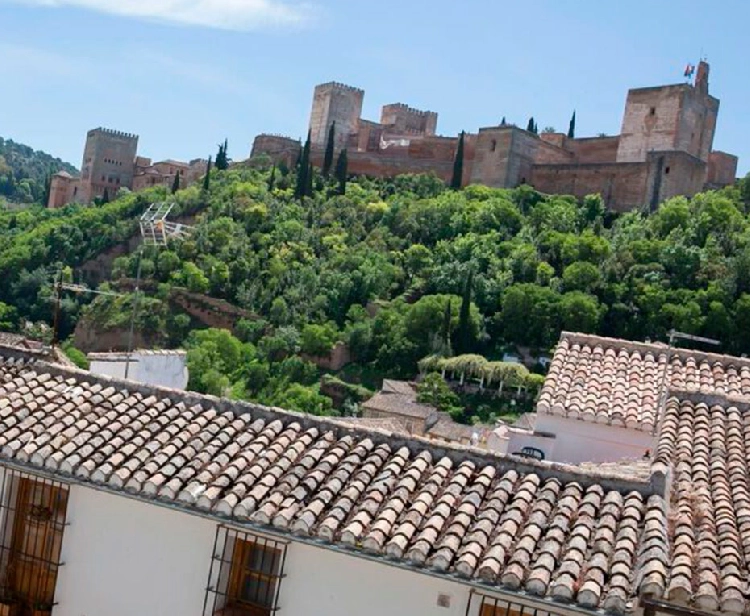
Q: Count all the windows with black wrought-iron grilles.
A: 3